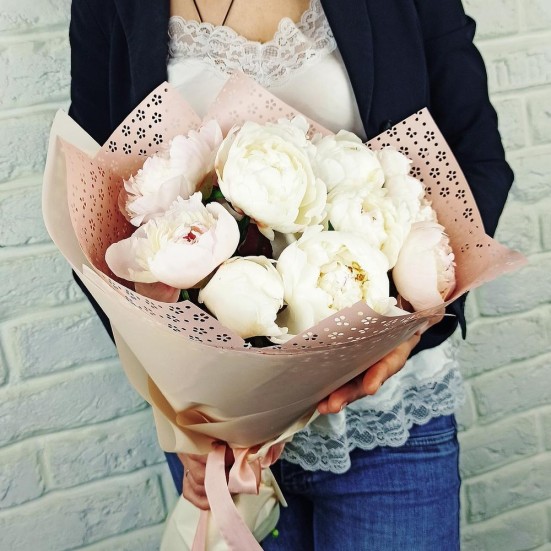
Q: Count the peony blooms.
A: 9